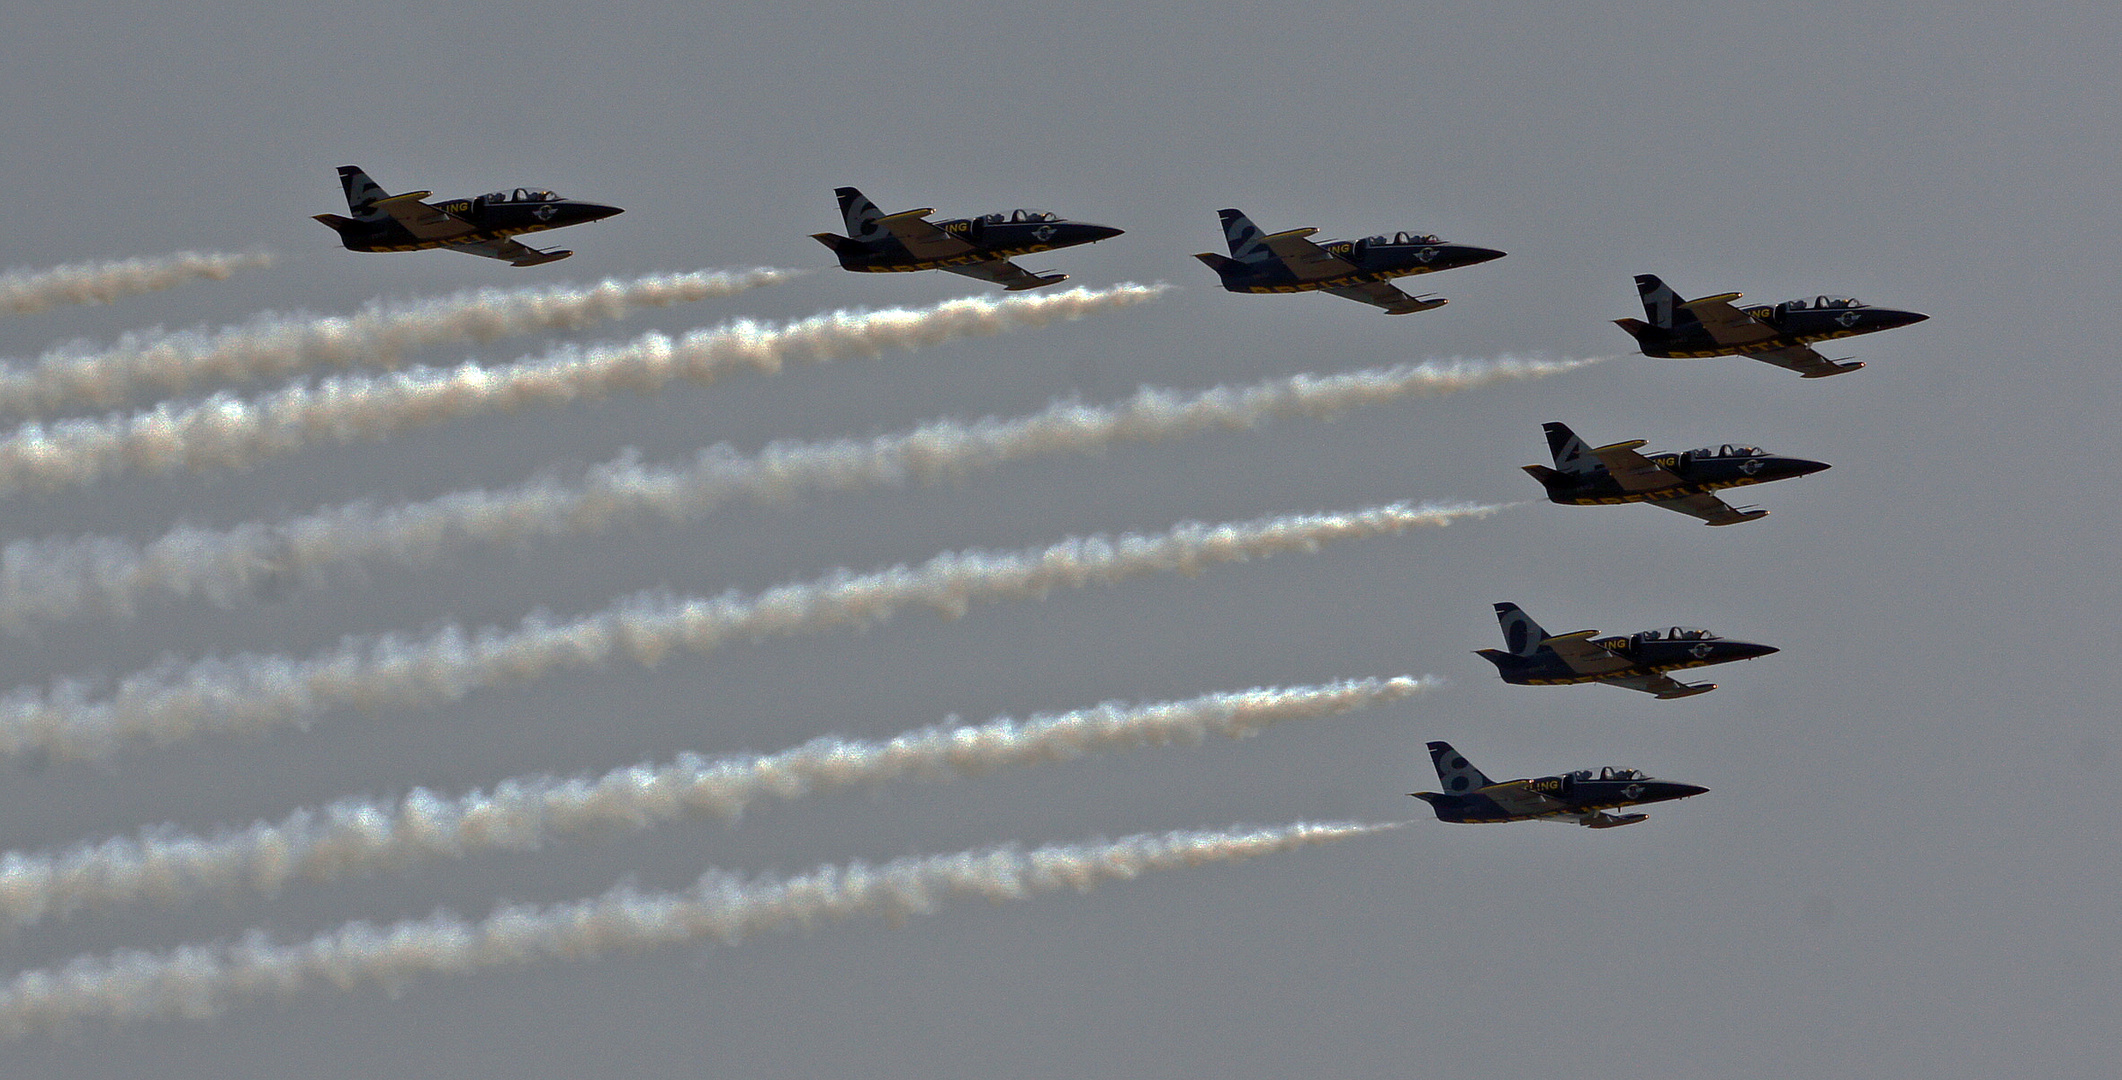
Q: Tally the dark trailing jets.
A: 7